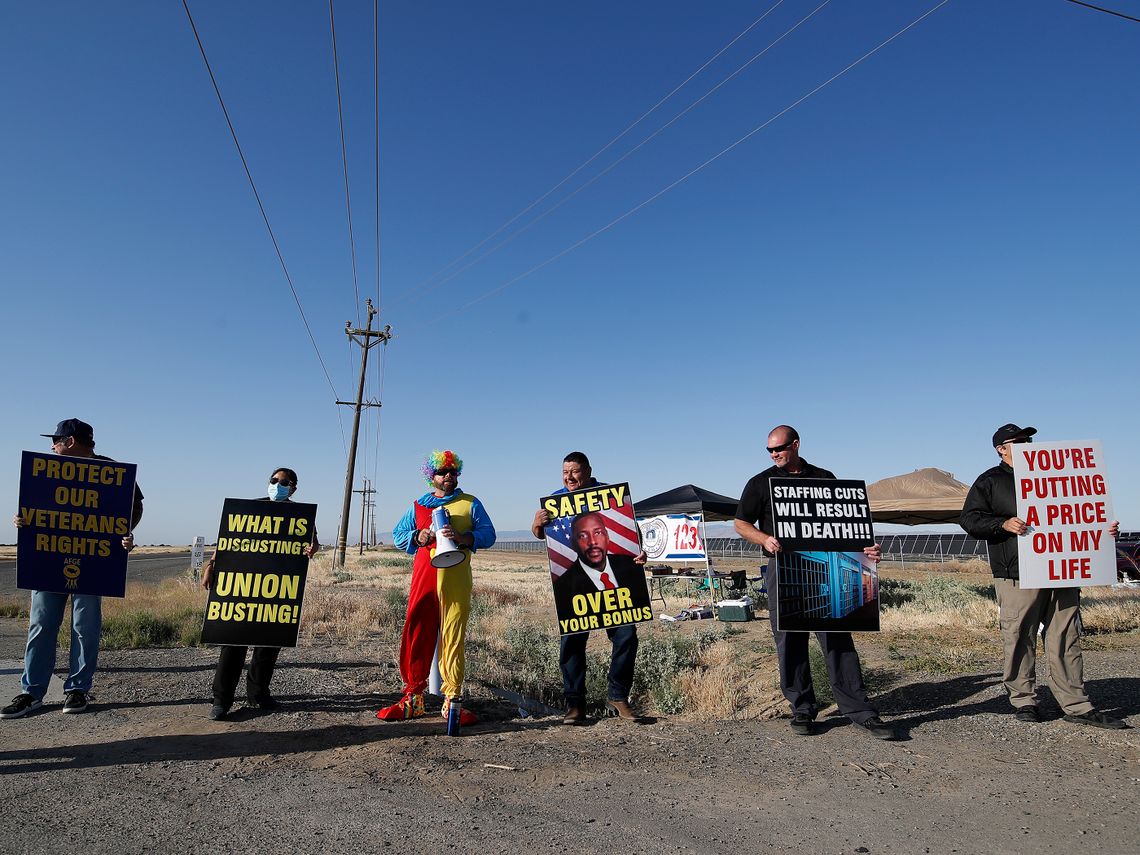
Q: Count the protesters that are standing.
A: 6